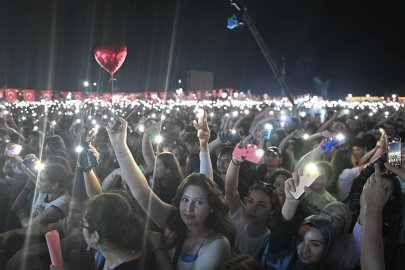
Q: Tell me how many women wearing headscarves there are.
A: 2